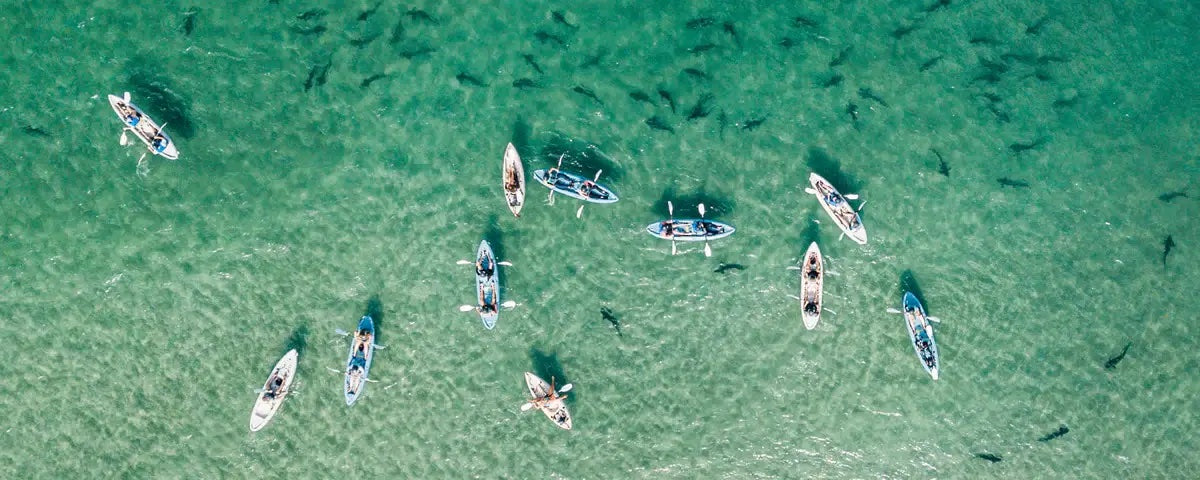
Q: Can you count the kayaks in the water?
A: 11